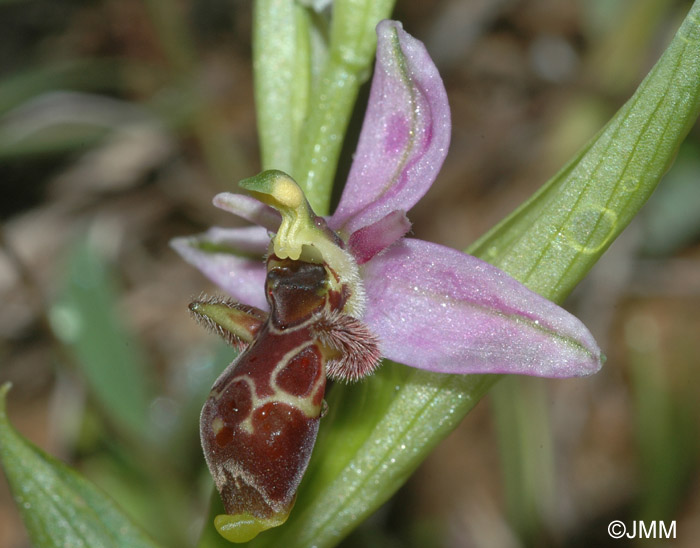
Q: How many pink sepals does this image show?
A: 3